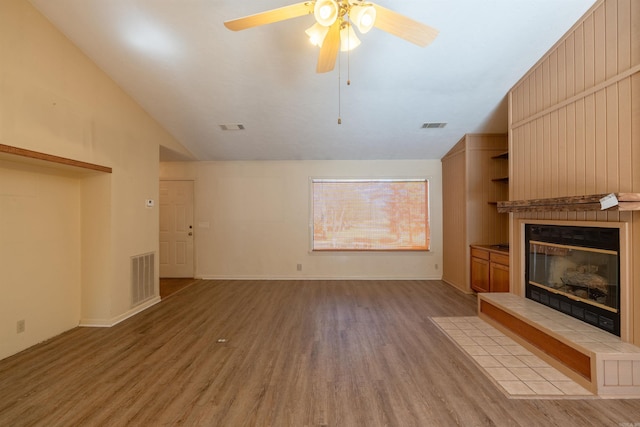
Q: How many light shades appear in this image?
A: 4